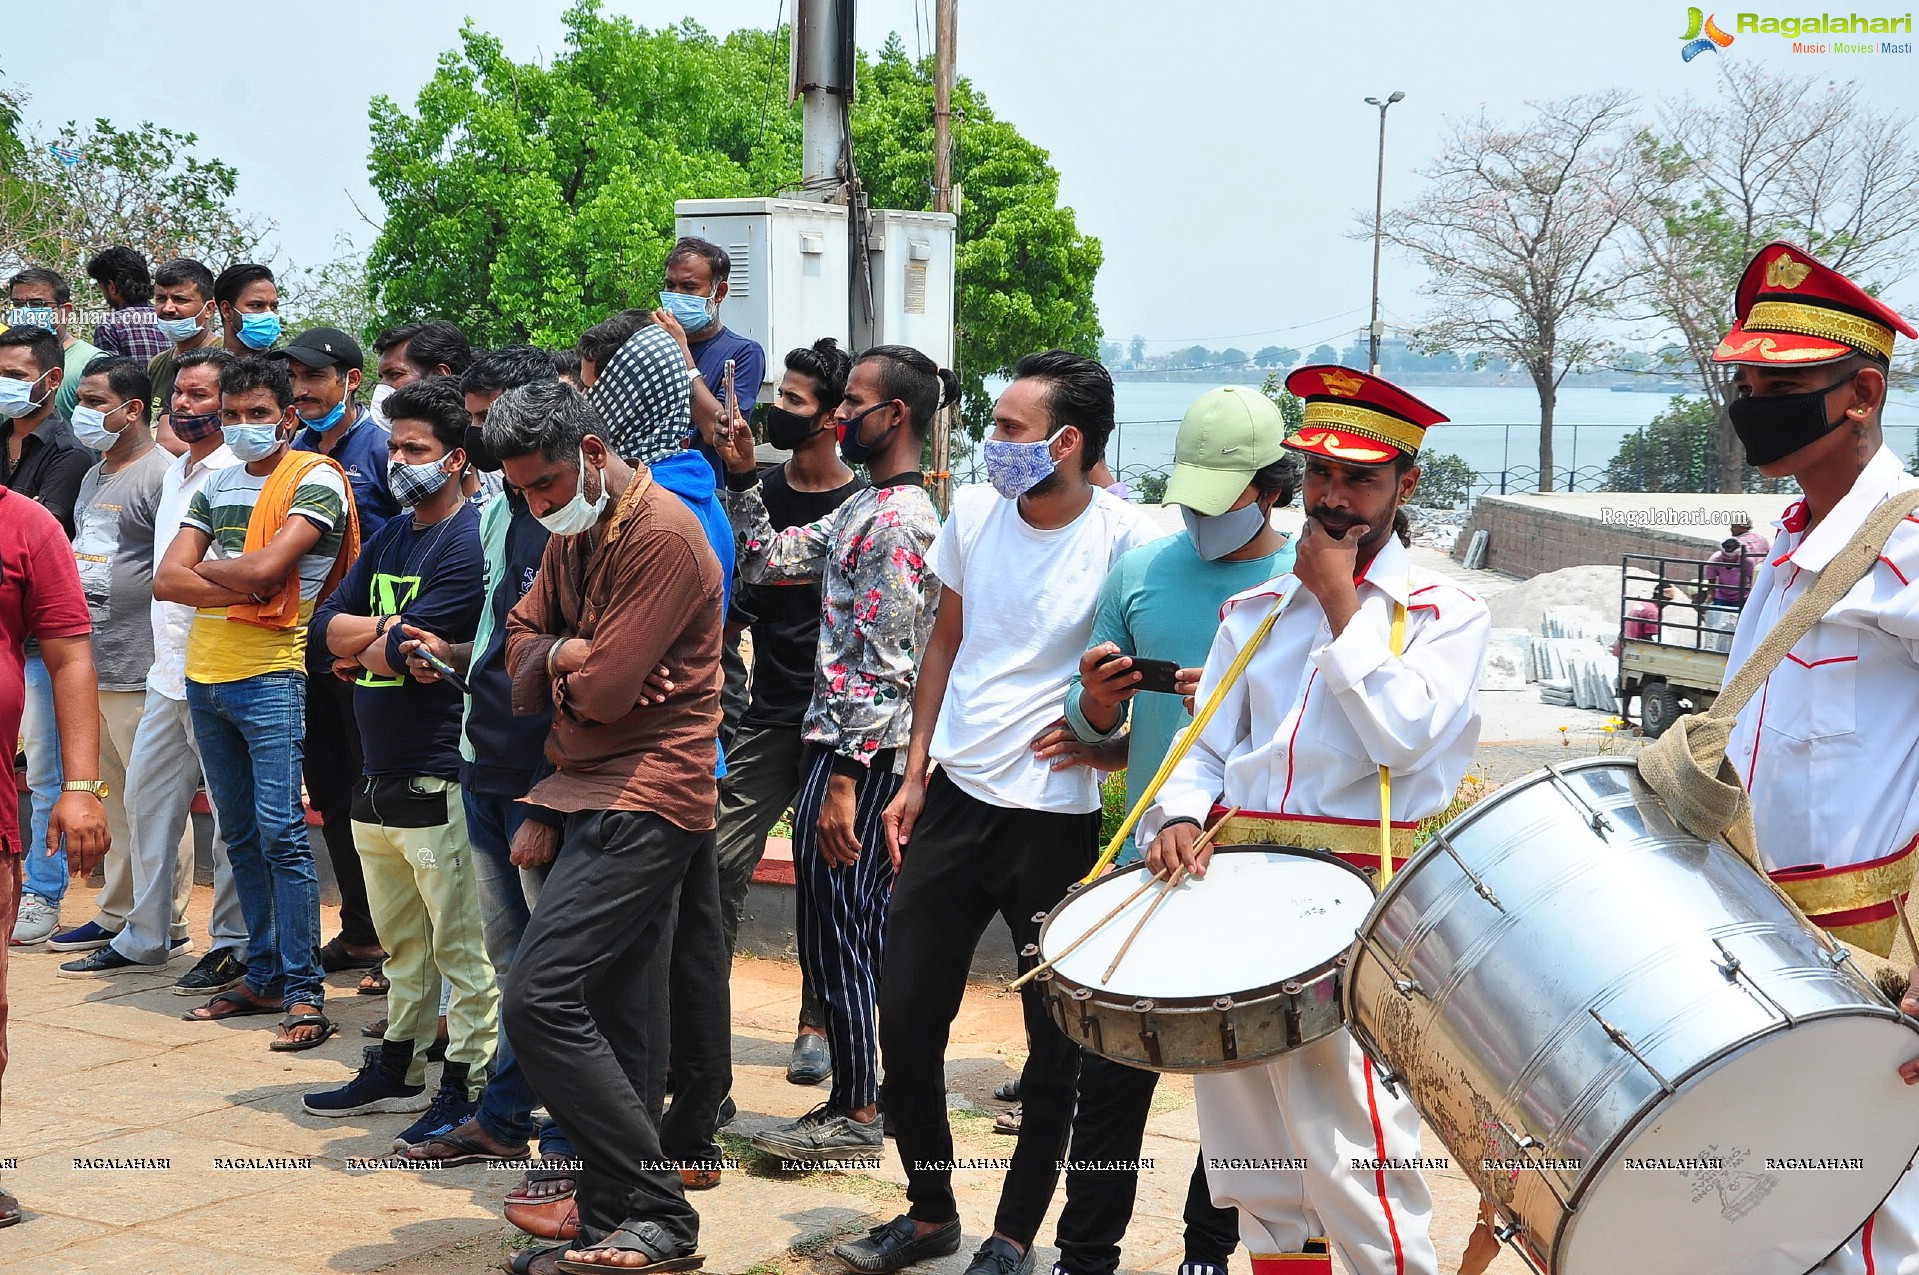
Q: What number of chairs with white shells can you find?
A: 0